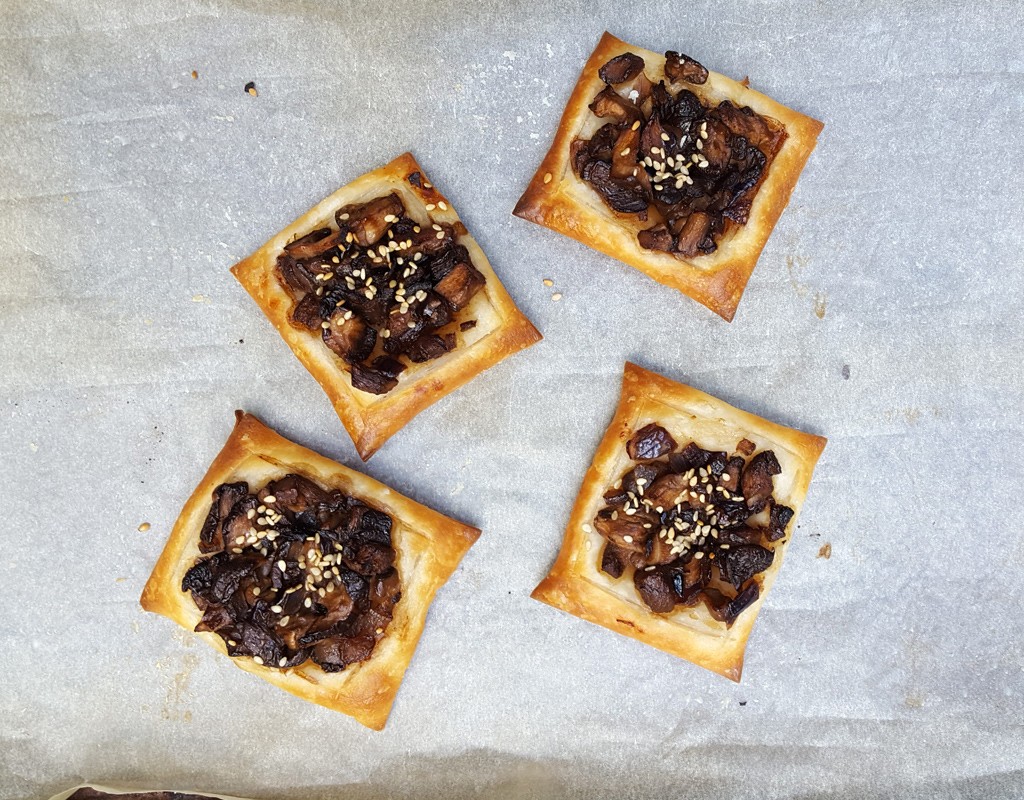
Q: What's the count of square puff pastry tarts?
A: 4